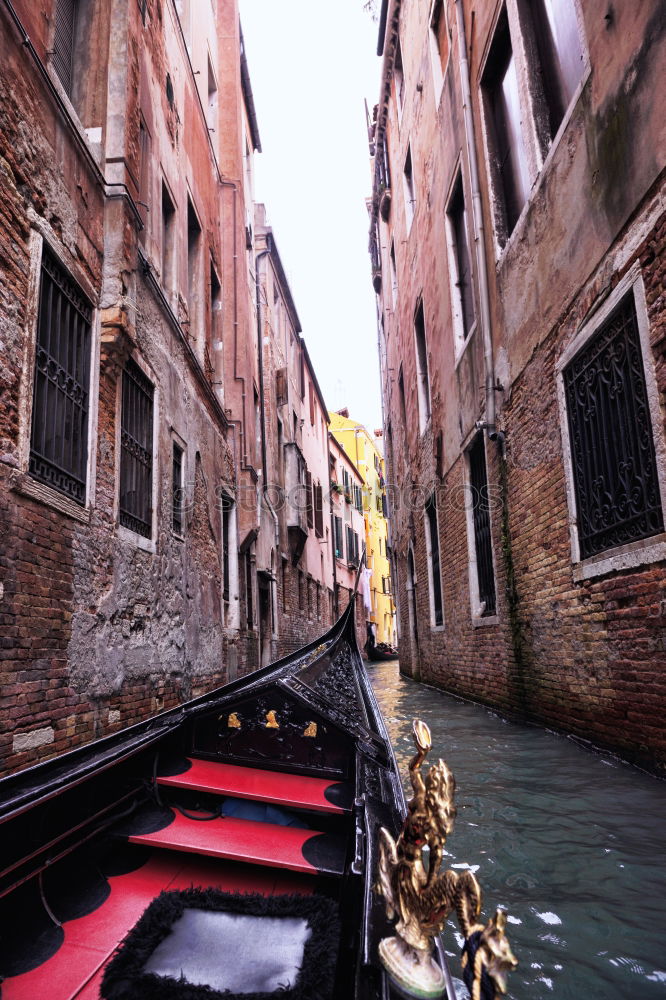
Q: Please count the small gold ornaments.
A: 3